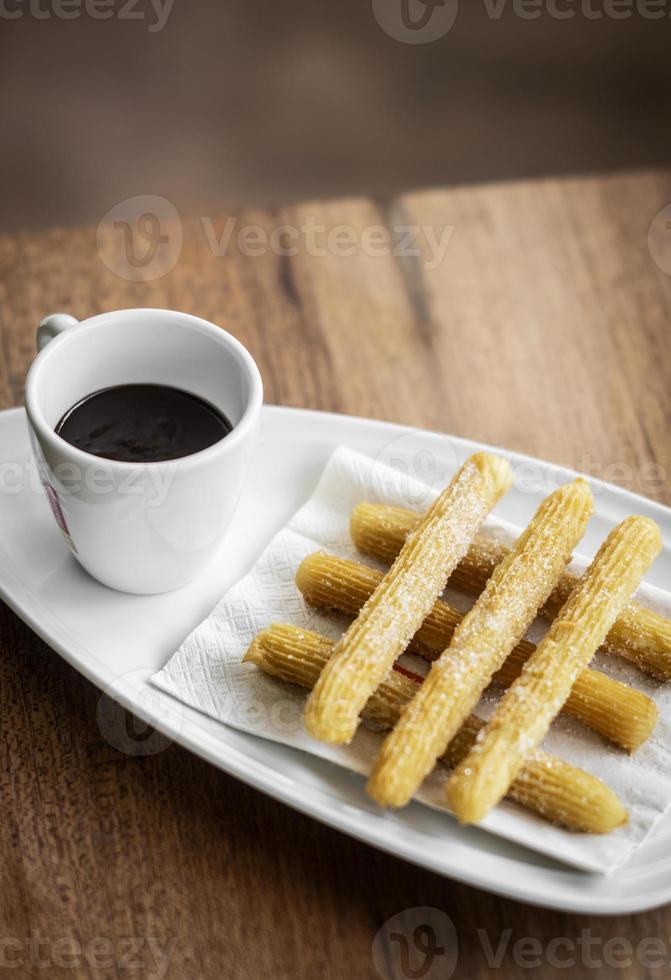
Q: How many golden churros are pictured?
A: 6